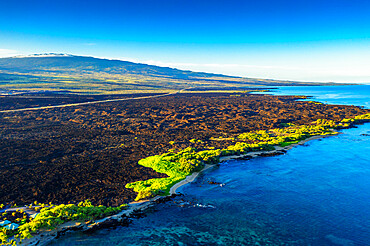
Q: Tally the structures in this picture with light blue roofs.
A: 2